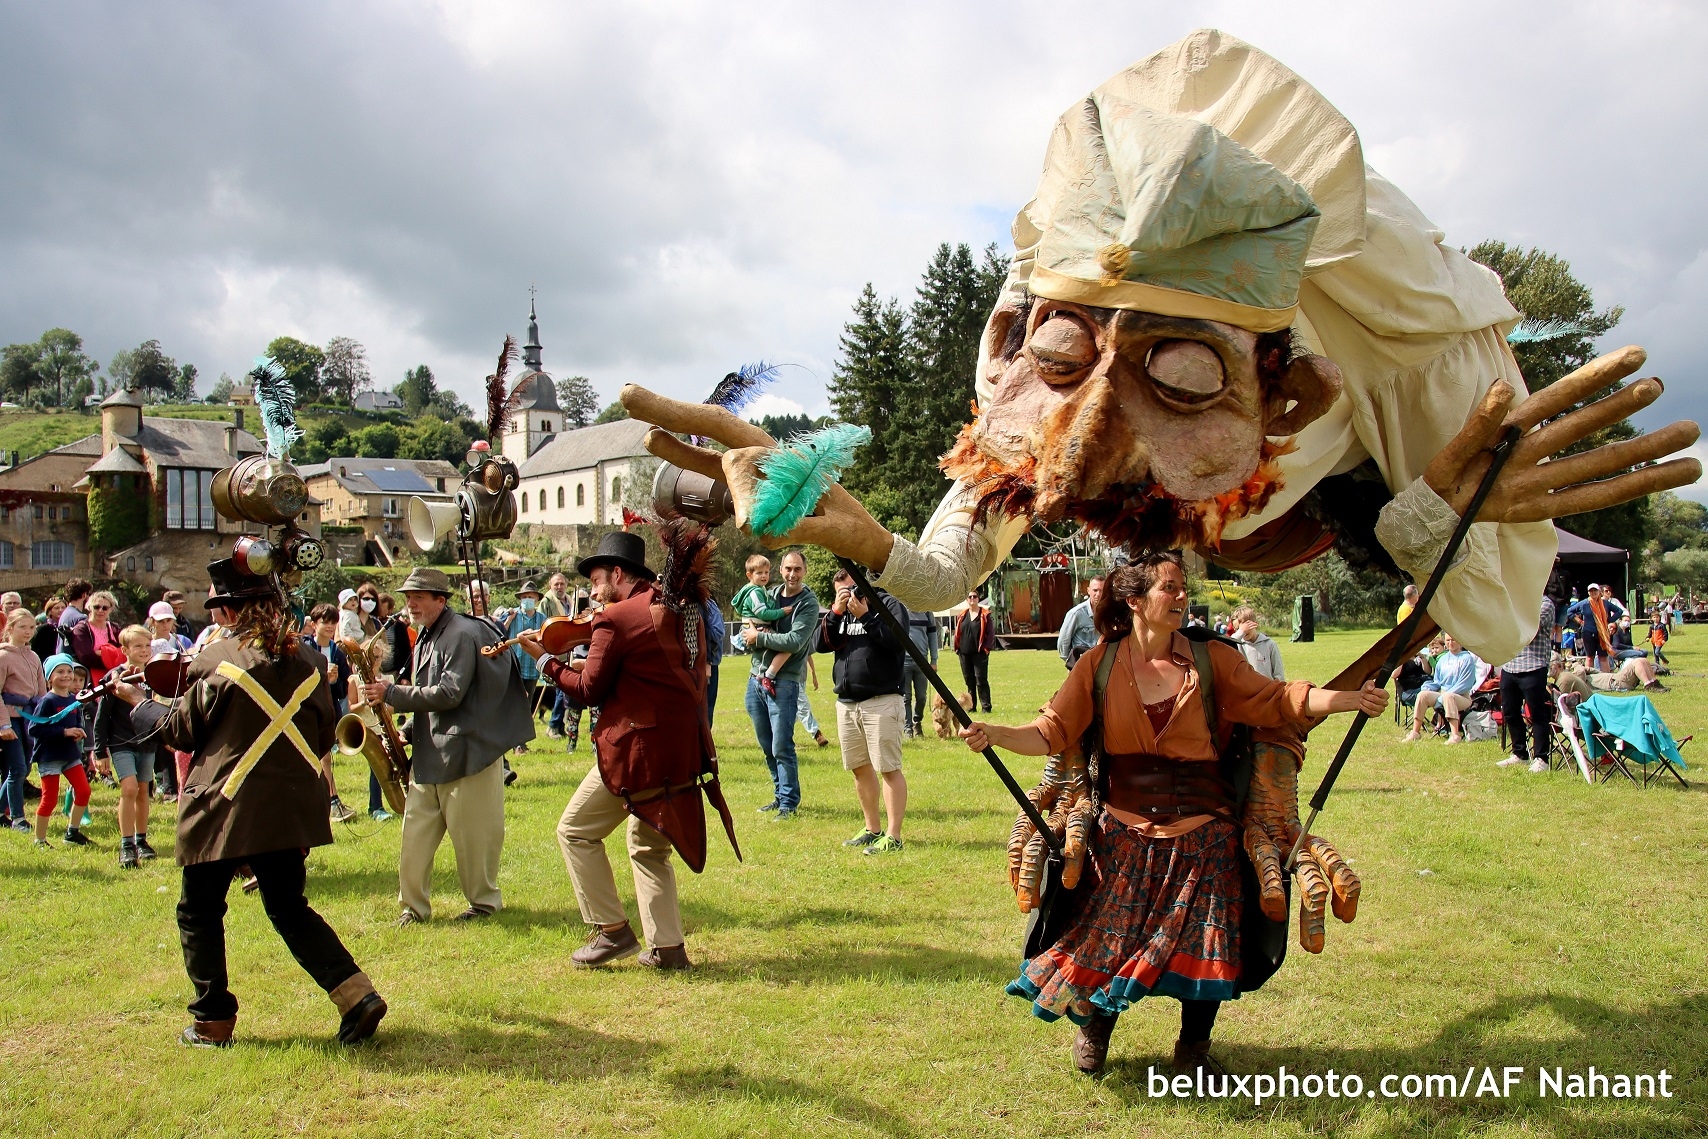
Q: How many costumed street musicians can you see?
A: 3